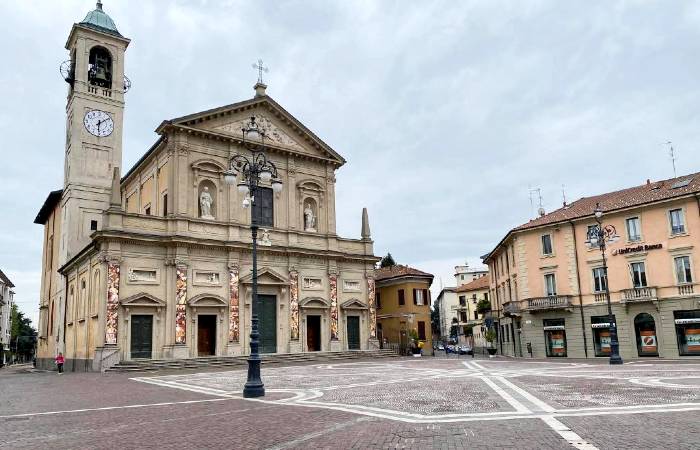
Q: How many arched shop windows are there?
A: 1